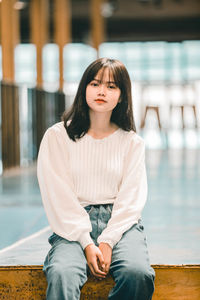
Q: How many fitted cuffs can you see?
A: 2